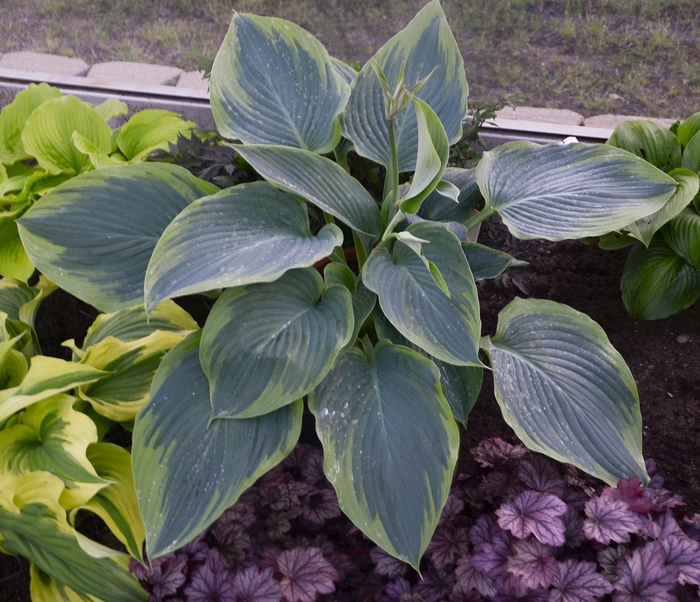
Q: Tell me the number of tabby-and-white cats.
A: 0